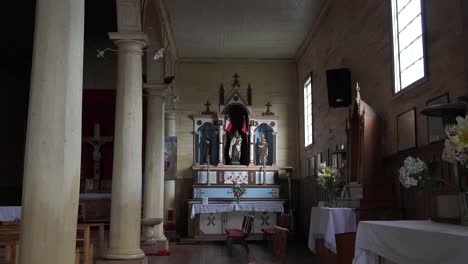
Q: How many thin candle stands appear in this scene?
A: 2